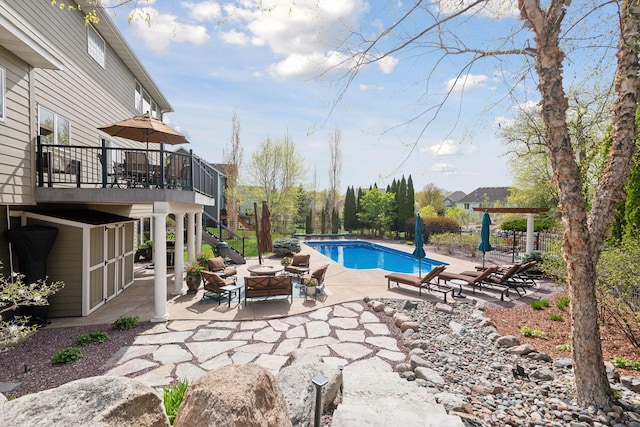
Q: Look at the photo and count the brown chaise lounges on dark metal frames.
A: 4